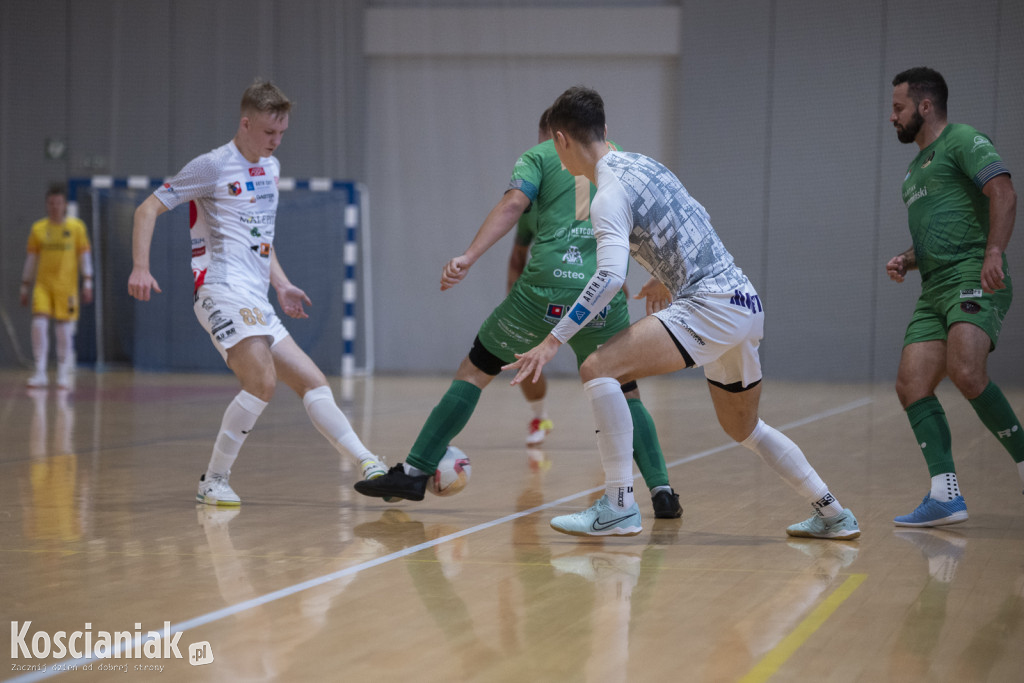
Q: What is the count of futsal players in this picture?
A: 6